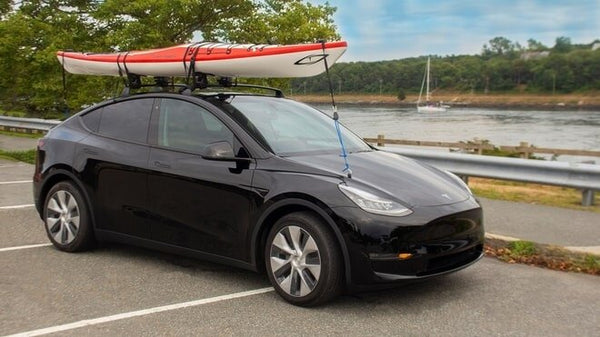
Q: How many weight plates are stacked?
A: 0